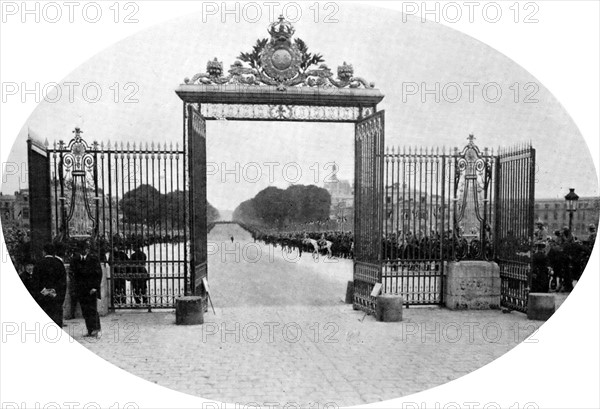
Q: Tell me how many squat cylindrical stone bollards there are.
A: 3